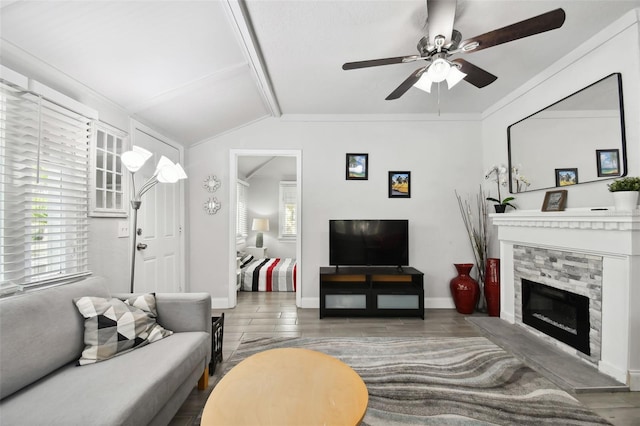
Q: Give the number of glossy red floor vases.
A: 2